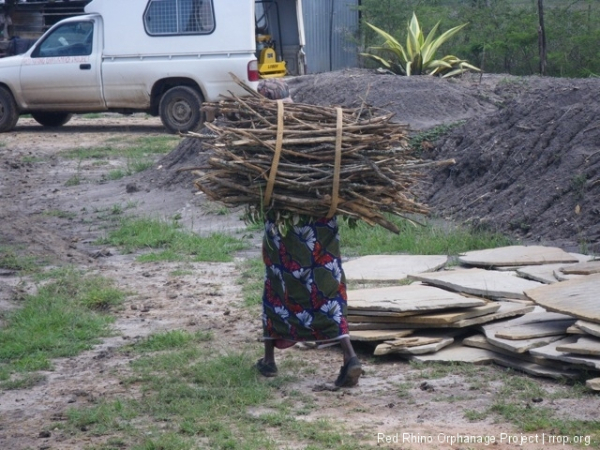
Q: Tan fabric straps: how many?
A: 2